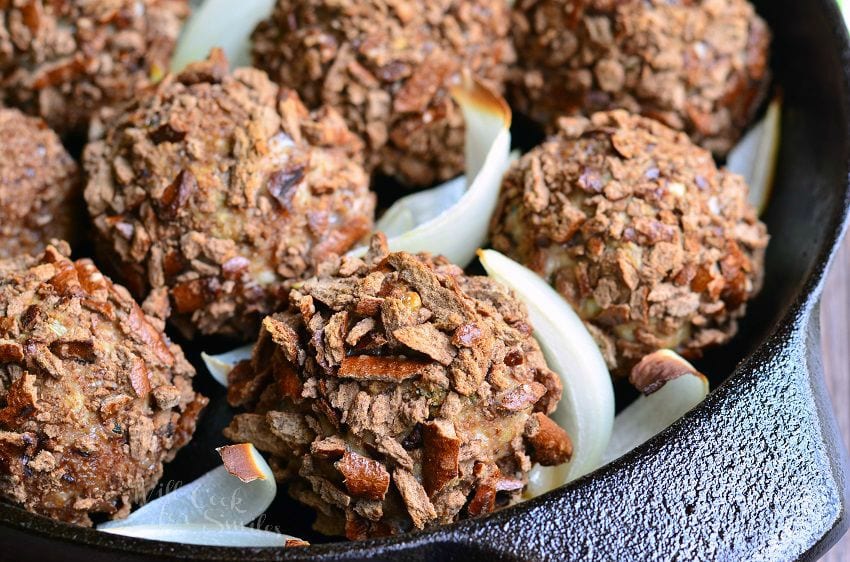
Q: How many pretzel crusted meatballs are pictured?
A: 8